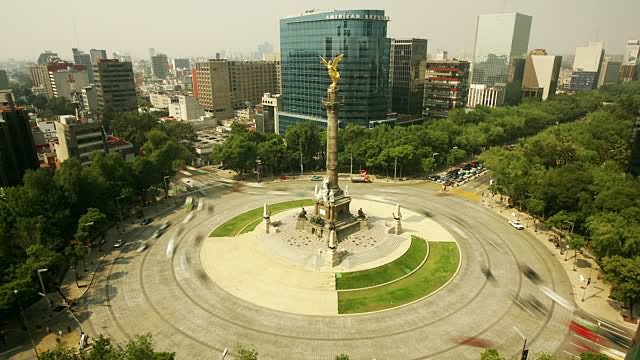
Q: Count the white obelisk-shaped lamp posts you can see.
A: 3